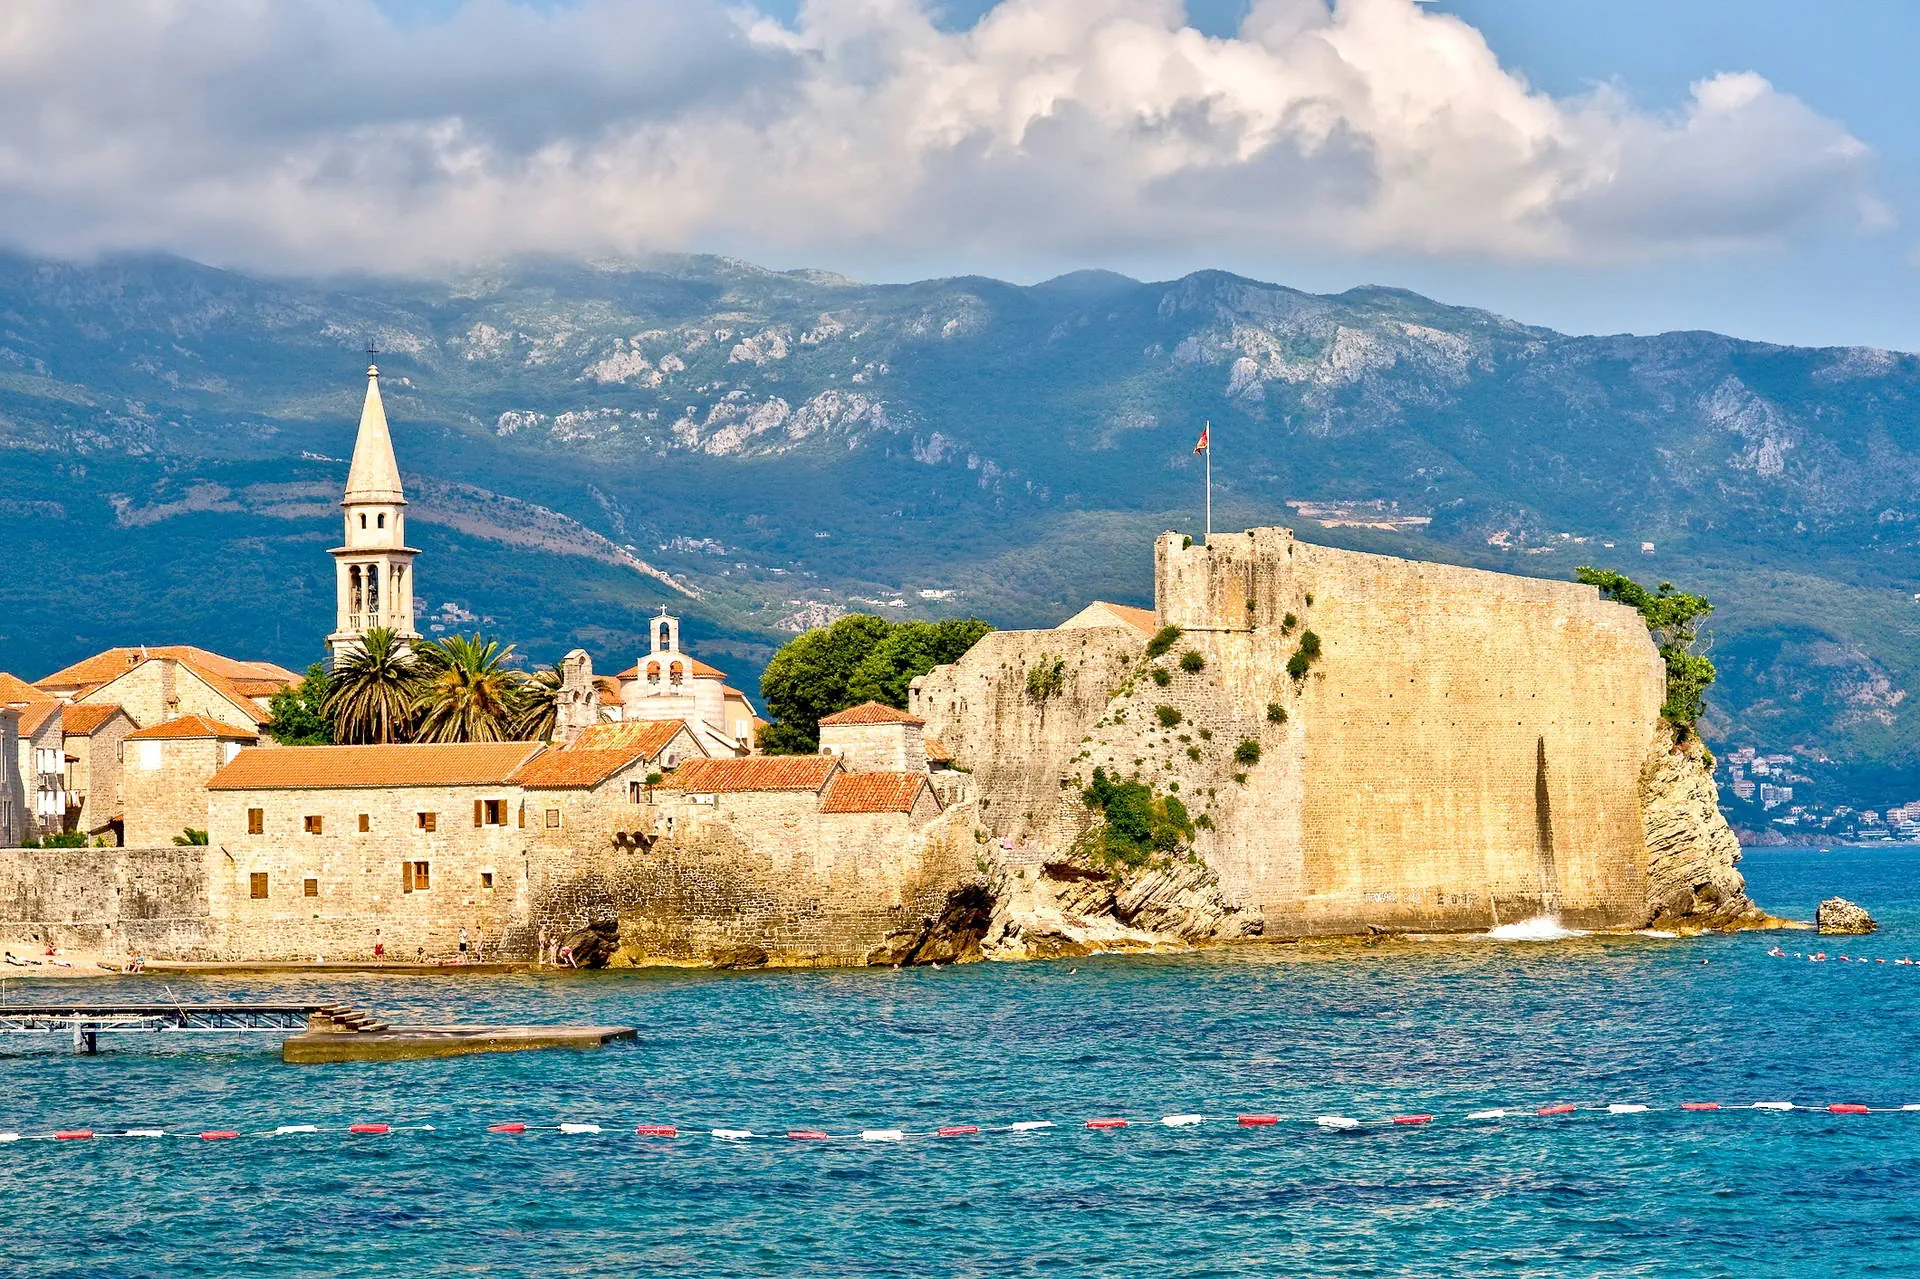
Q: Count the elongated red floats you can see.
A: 13